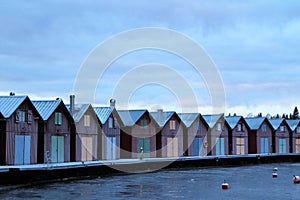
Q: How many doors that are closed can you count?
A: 12